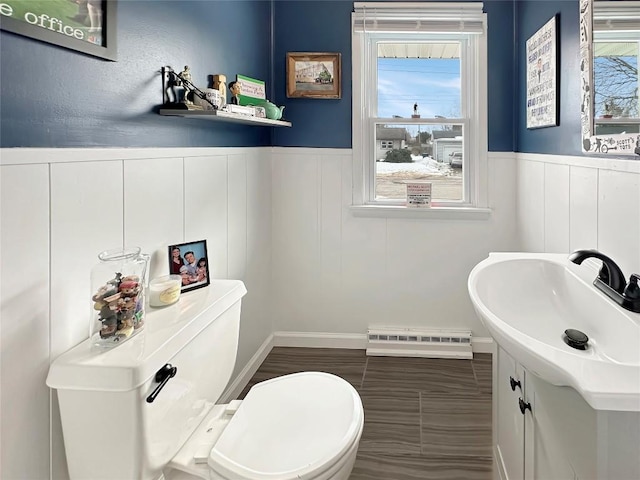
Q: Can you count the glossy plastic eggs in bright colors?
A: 0